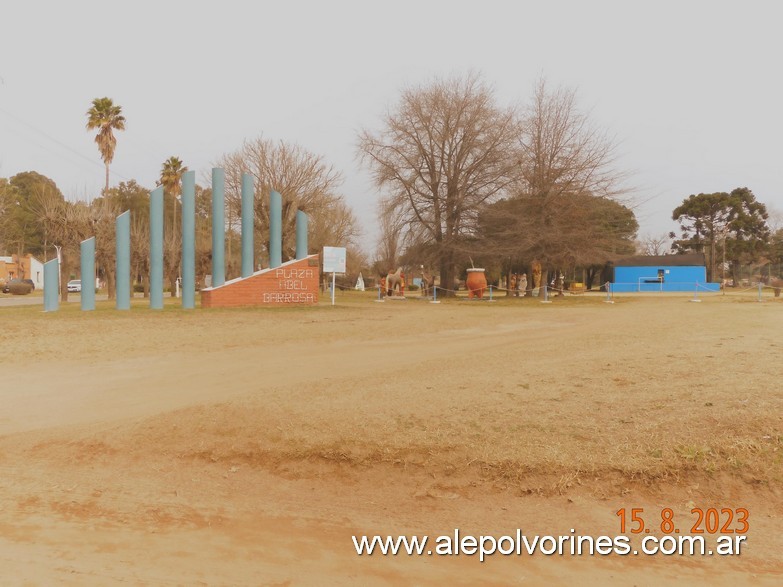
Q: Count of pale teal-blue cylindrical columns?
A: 9